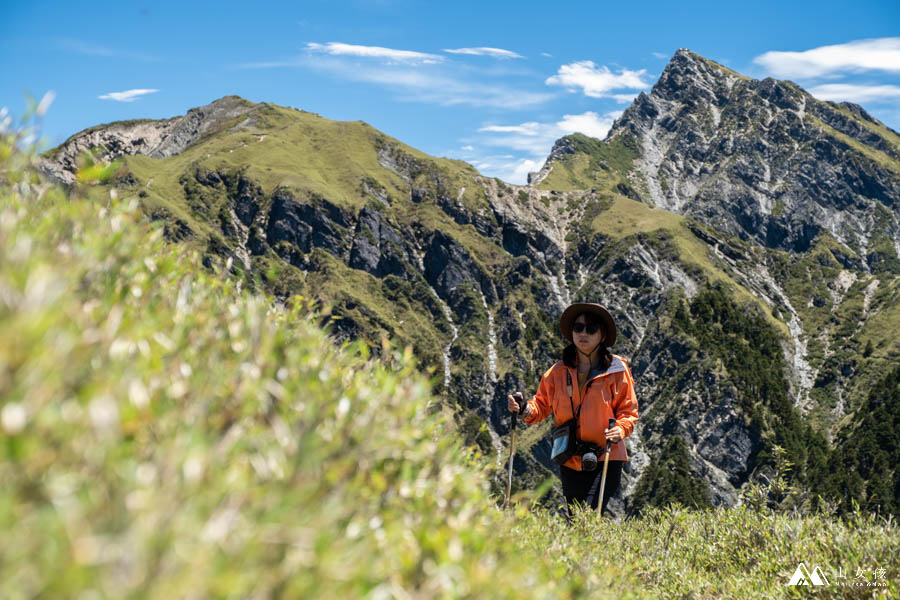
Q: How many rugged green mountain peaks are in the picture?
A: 2